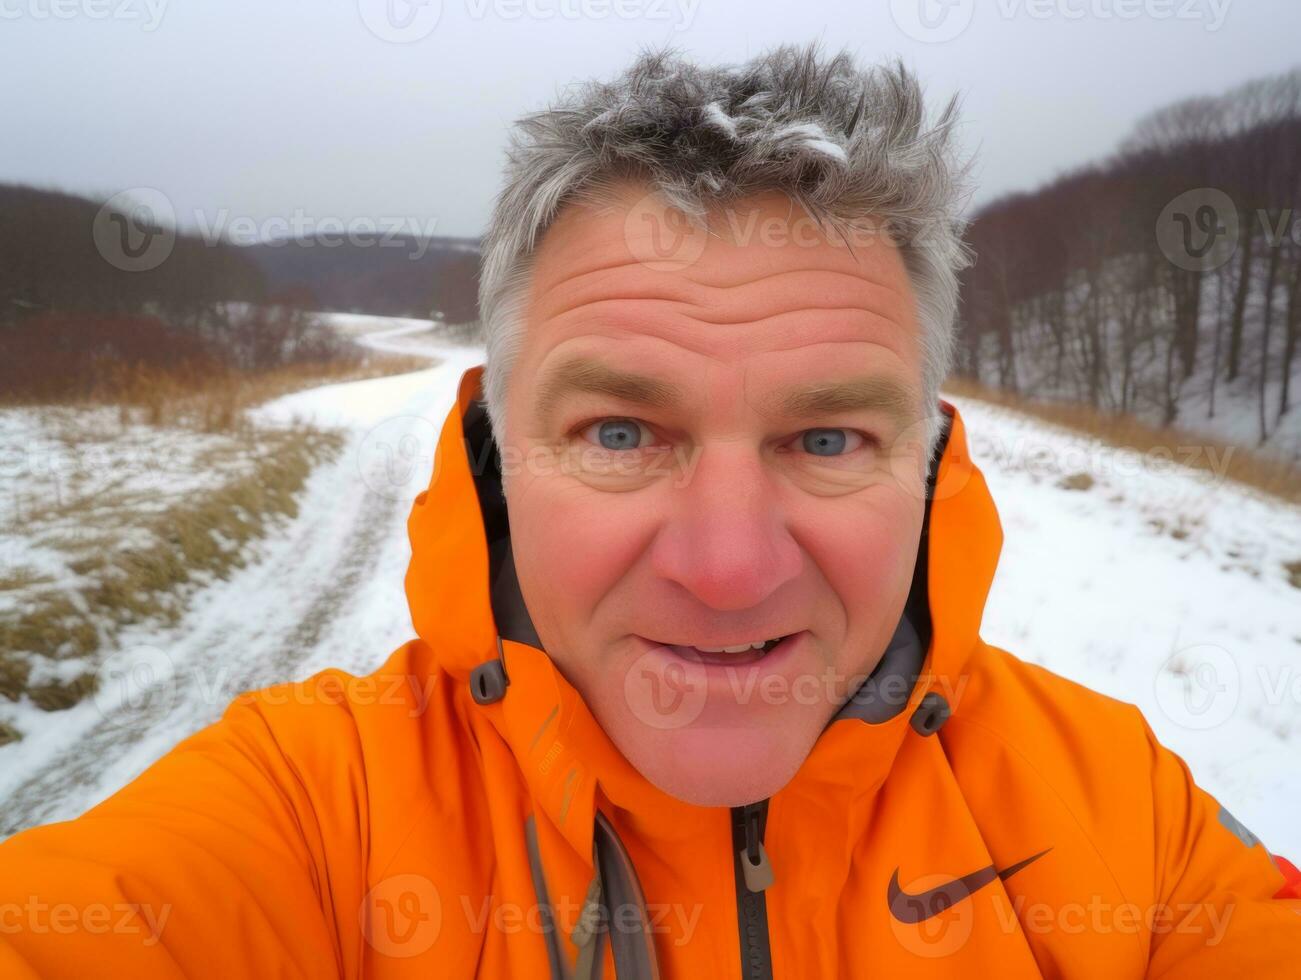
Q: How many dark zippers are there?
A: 1